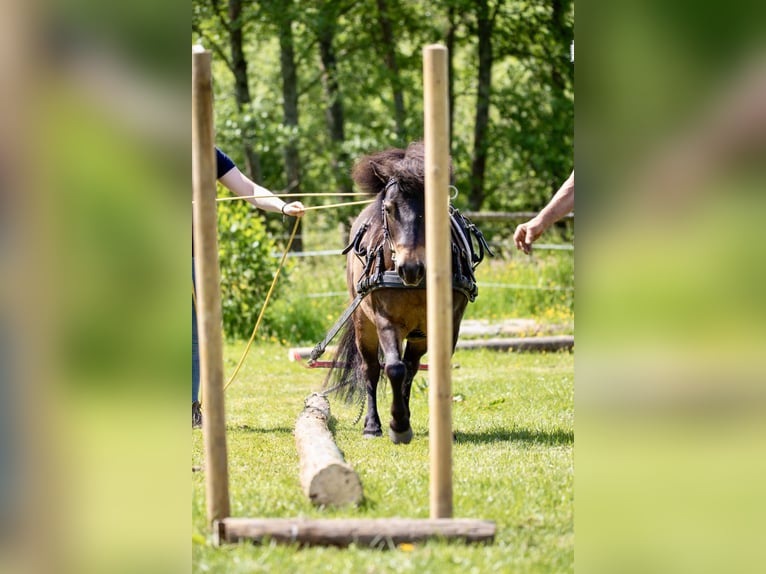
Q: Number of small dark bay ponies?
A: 1